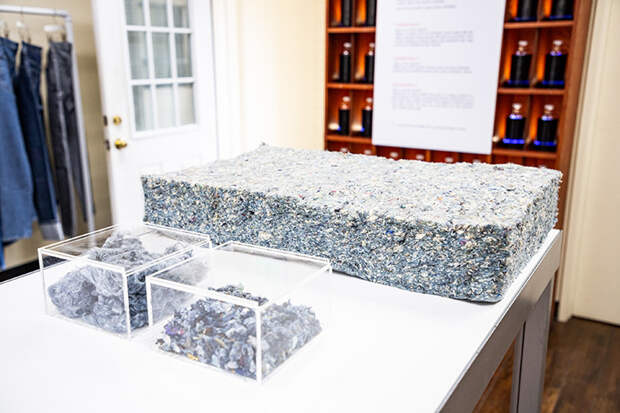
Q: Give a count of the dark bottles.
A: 12